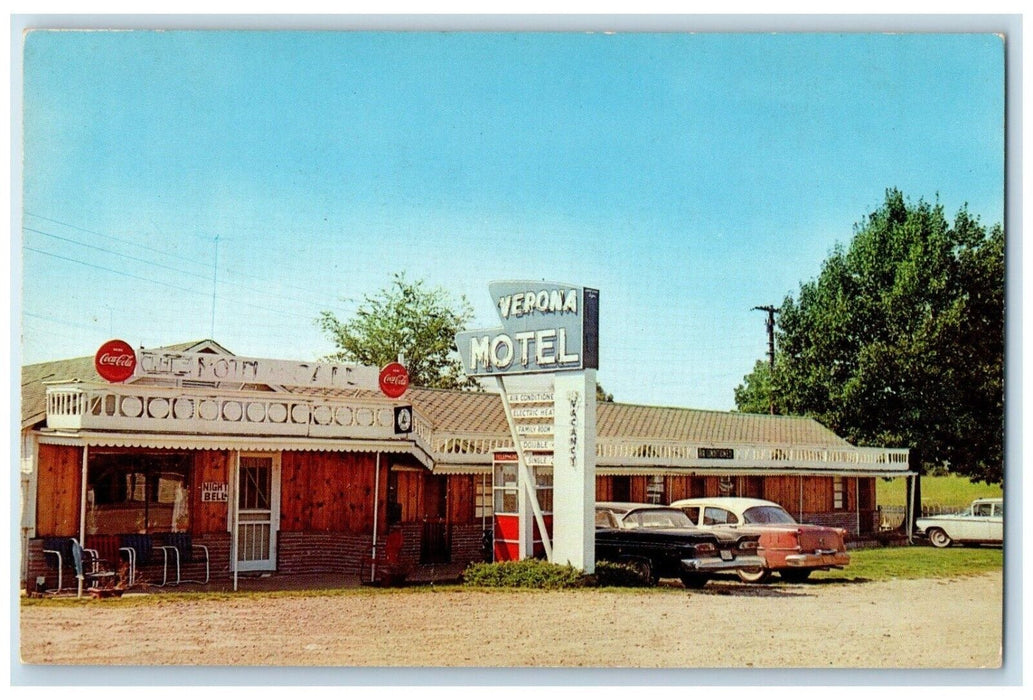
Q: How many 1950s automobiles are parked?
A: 3